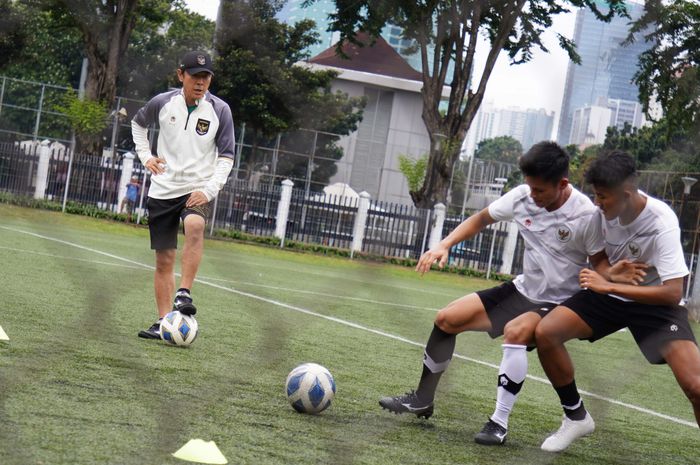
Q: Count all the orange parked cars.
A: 0